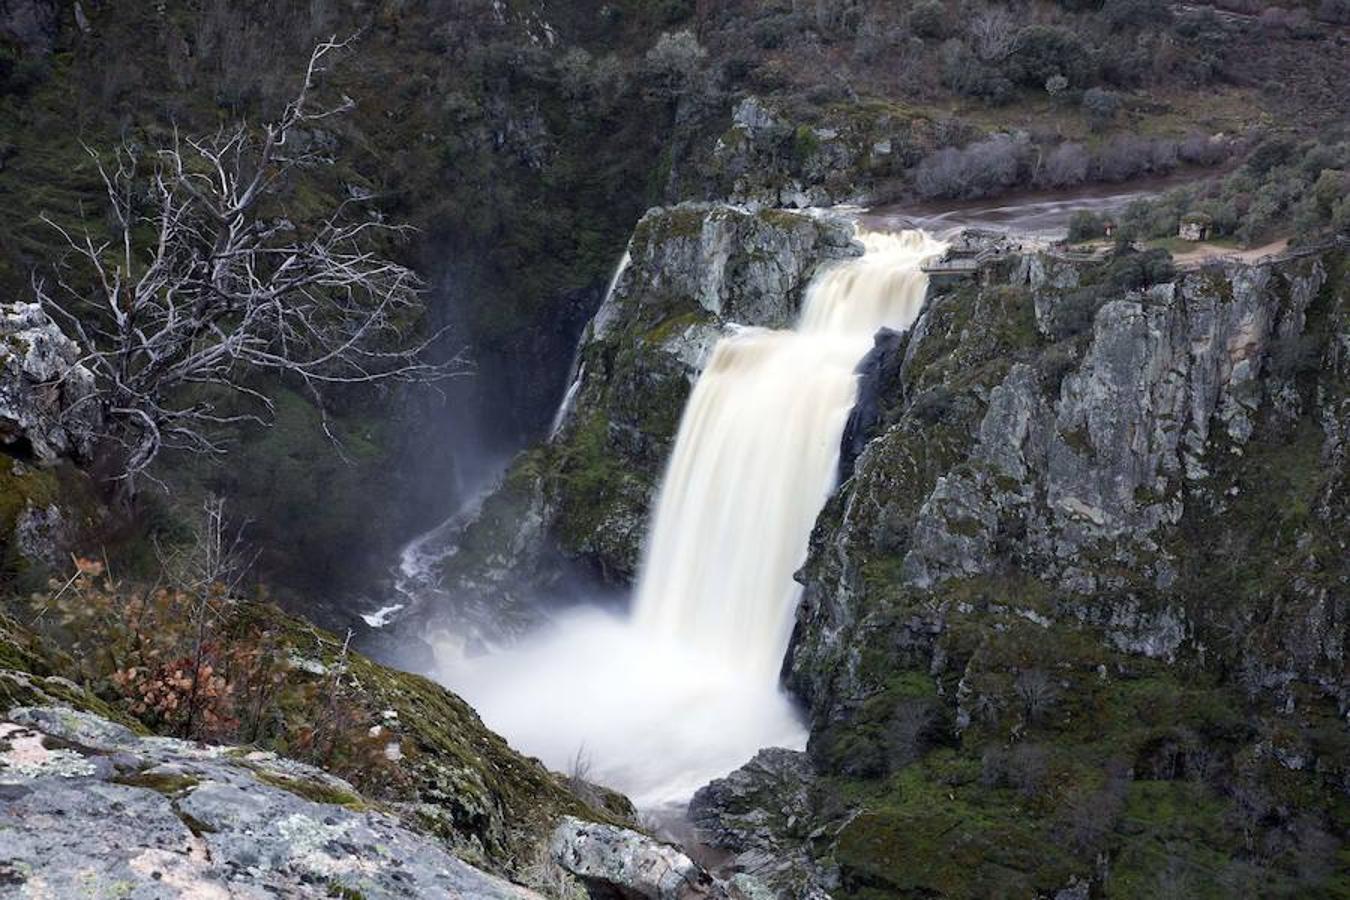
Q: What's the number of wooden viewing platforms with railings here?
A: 1